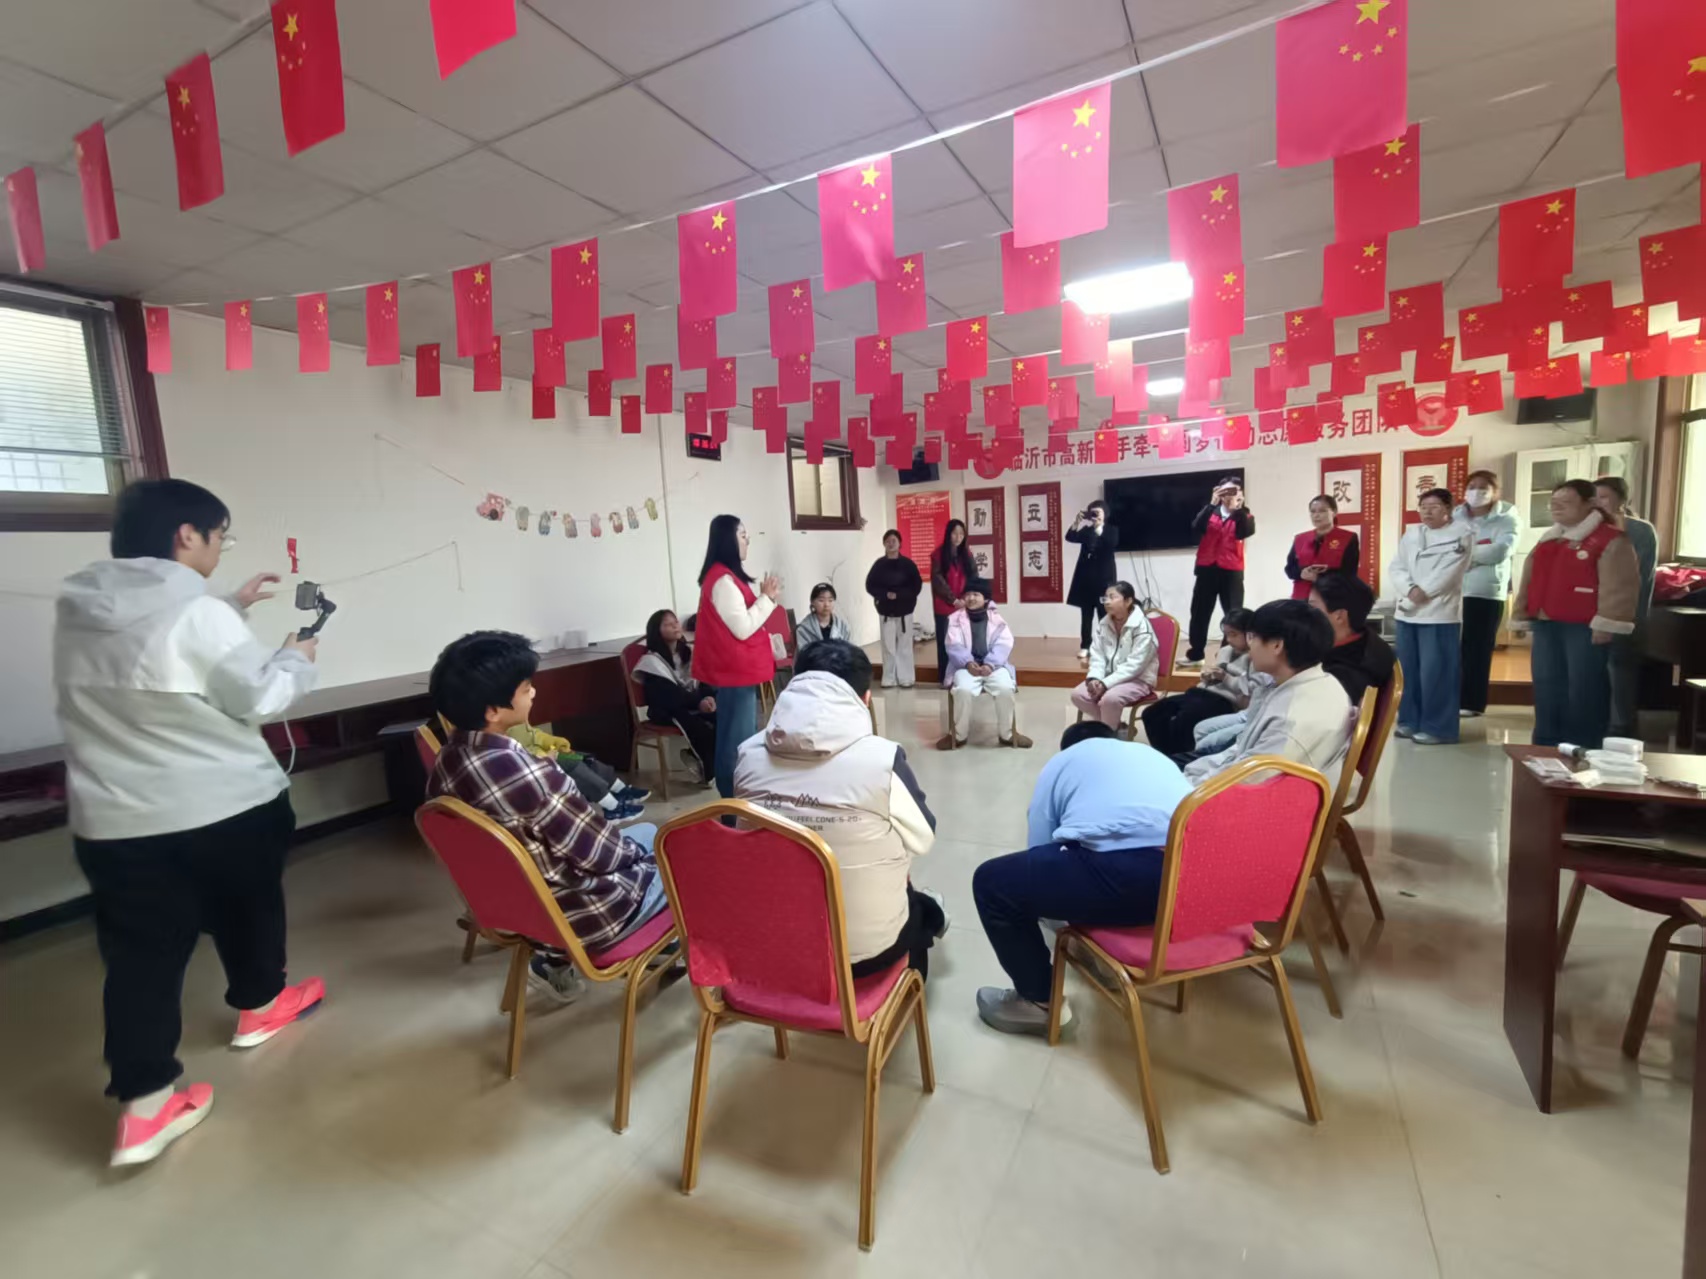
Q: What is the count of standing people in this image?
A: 11